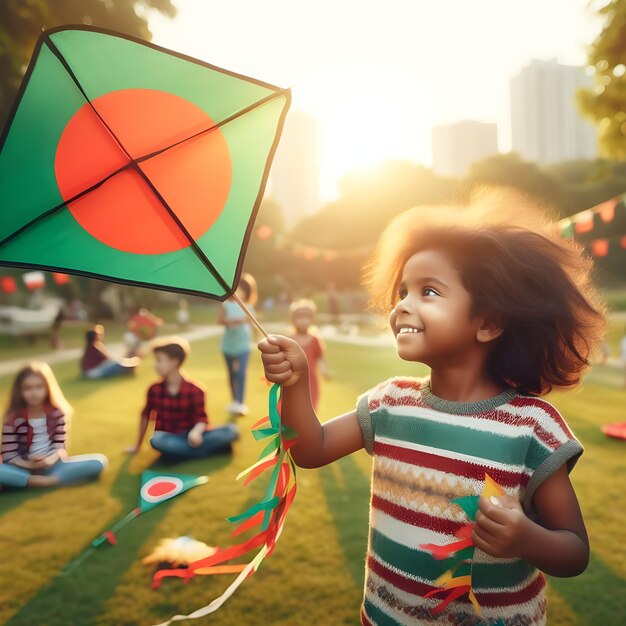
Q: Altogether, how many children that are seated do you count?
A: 3